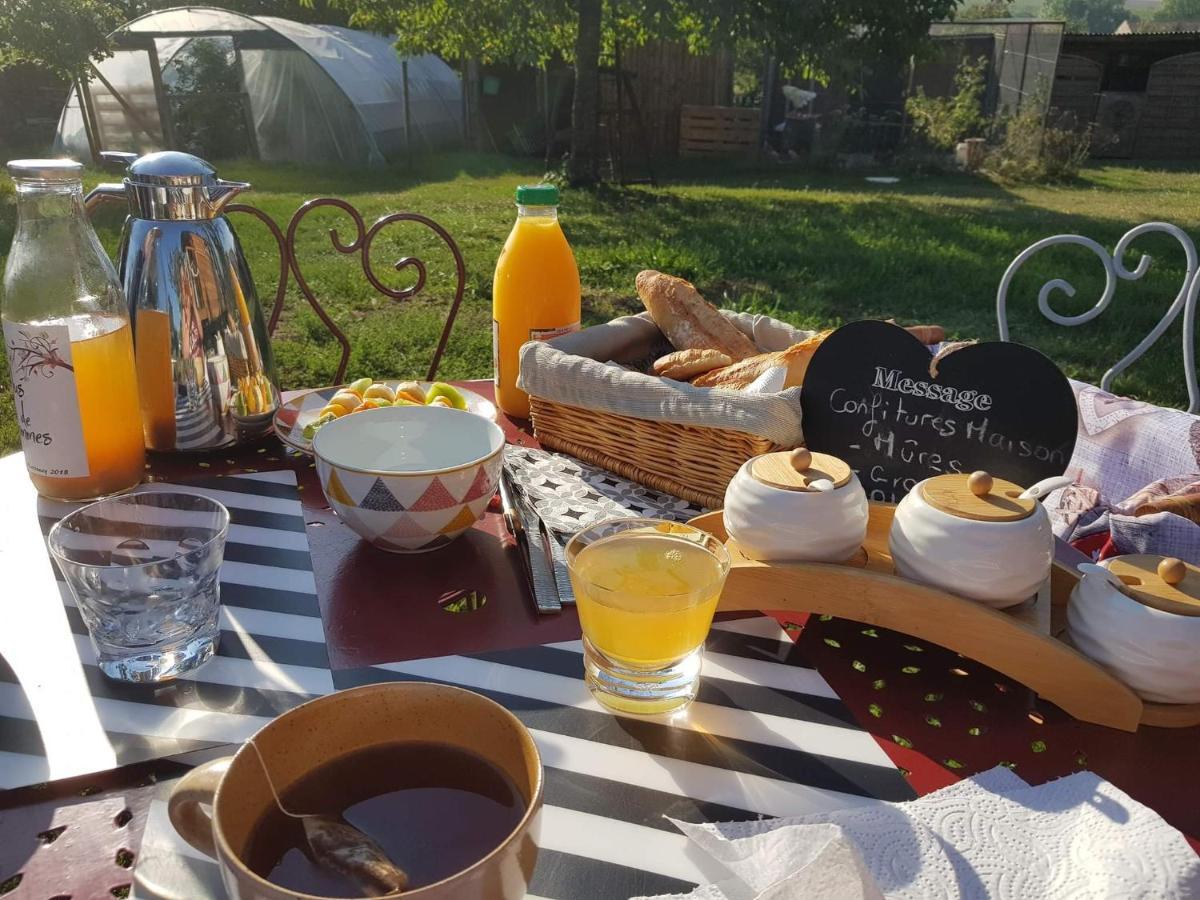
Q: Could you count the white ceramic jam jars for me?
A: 3